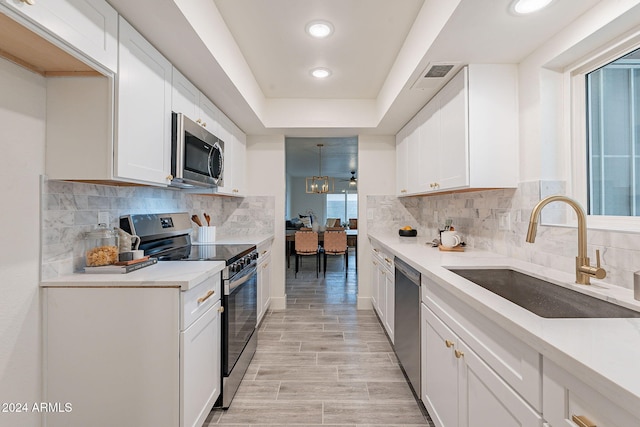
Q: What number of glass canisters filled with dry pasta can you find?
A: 1